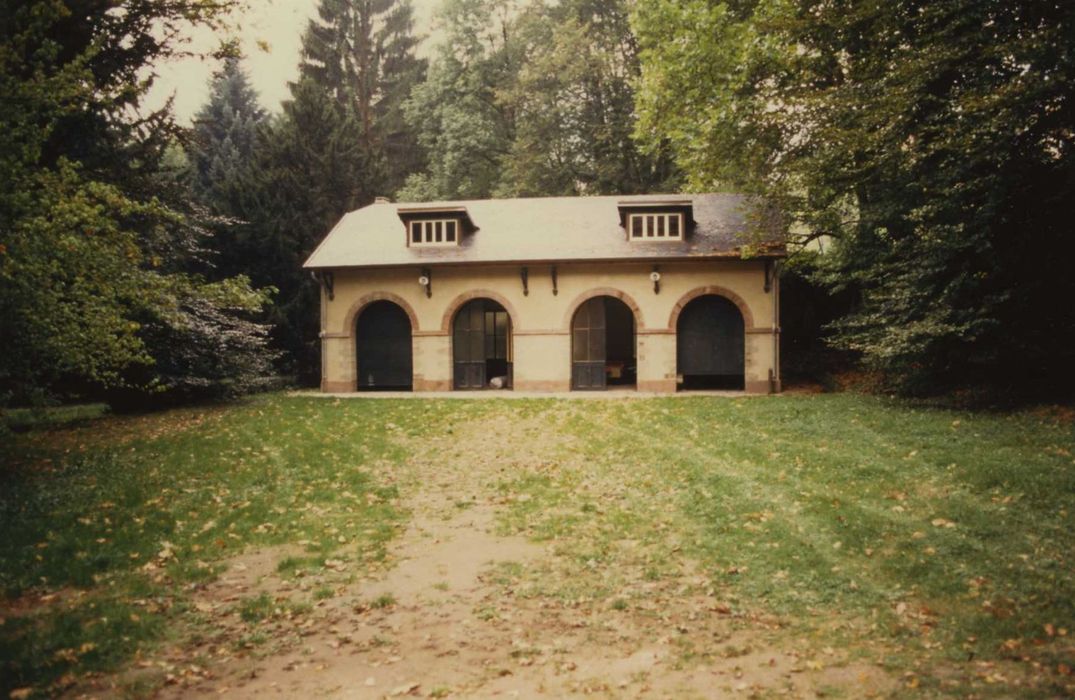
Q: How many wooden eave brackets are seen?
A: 6